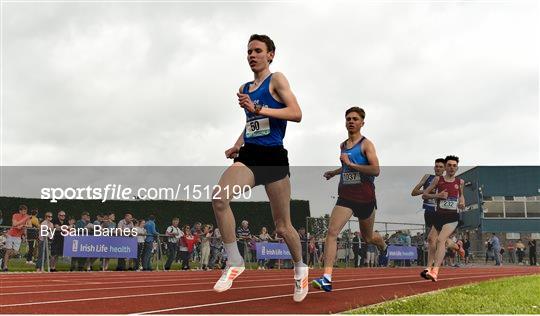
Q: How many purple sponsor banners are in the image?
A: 3